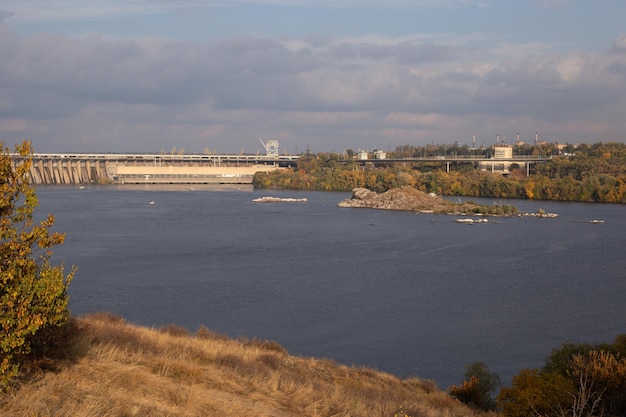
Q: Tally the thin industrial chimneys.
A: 4